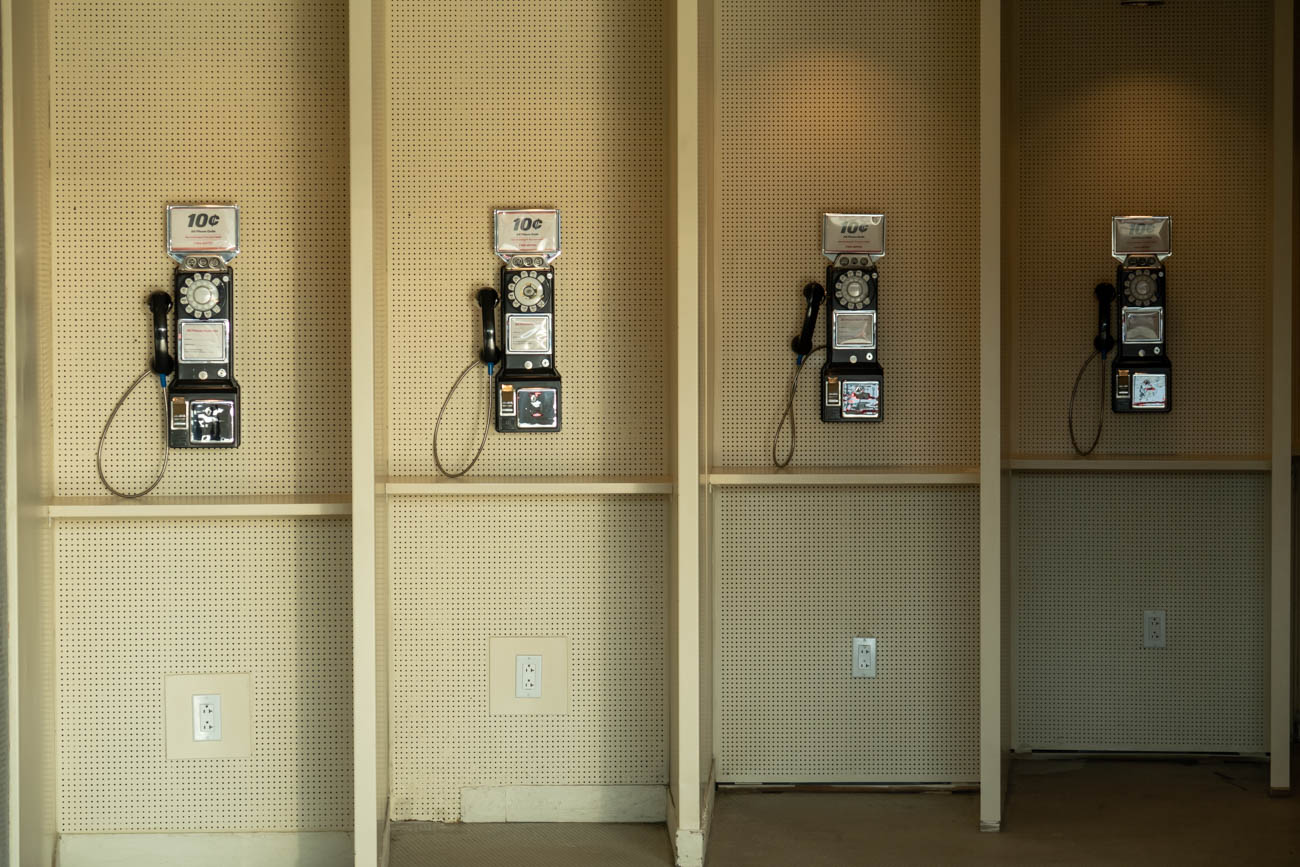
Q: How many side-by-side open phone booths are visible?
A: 4